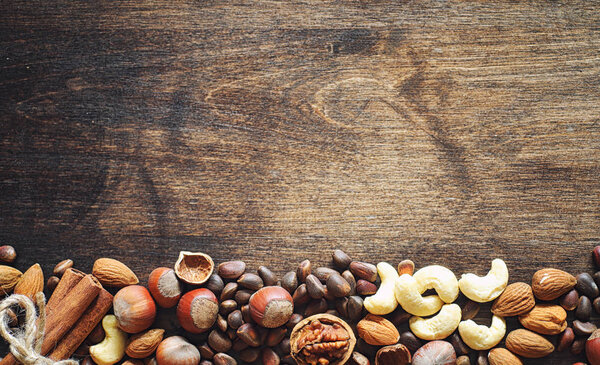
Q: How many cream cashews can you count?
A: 7